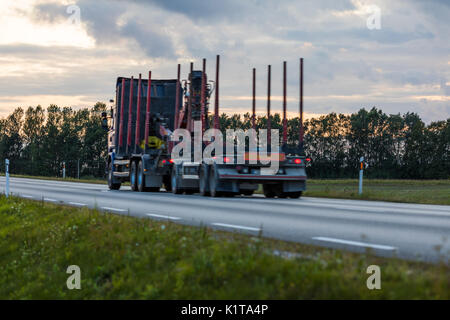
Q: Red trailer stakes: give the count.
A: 12